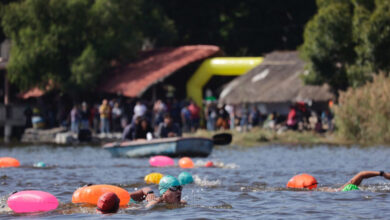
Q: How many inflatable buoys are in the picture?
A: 7